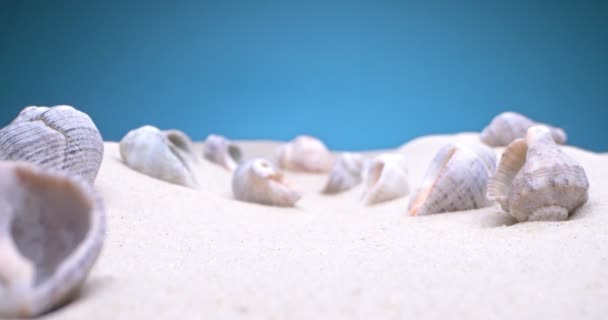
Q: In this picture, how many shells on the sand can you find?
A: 11